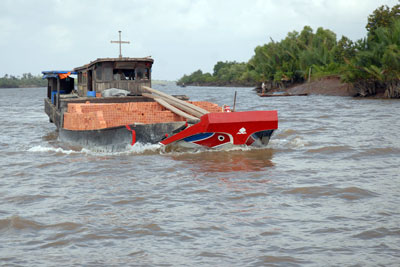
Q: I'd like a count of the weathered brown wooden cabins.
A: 1